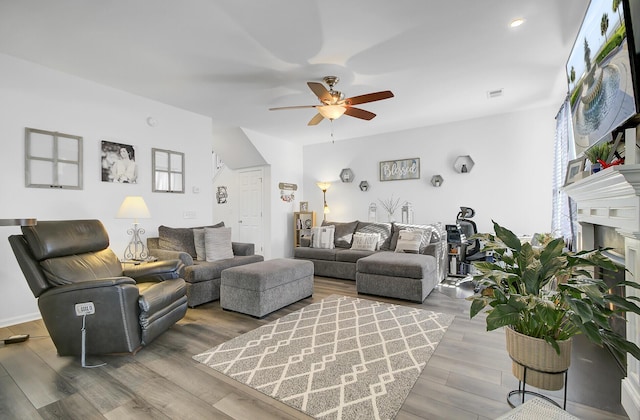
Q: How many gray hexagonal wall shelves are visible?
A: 4